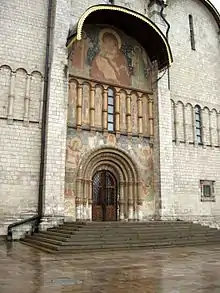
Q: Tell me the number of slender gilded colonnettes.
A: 7